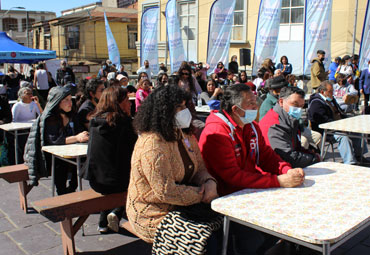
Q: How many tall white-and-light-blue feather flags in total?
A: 7